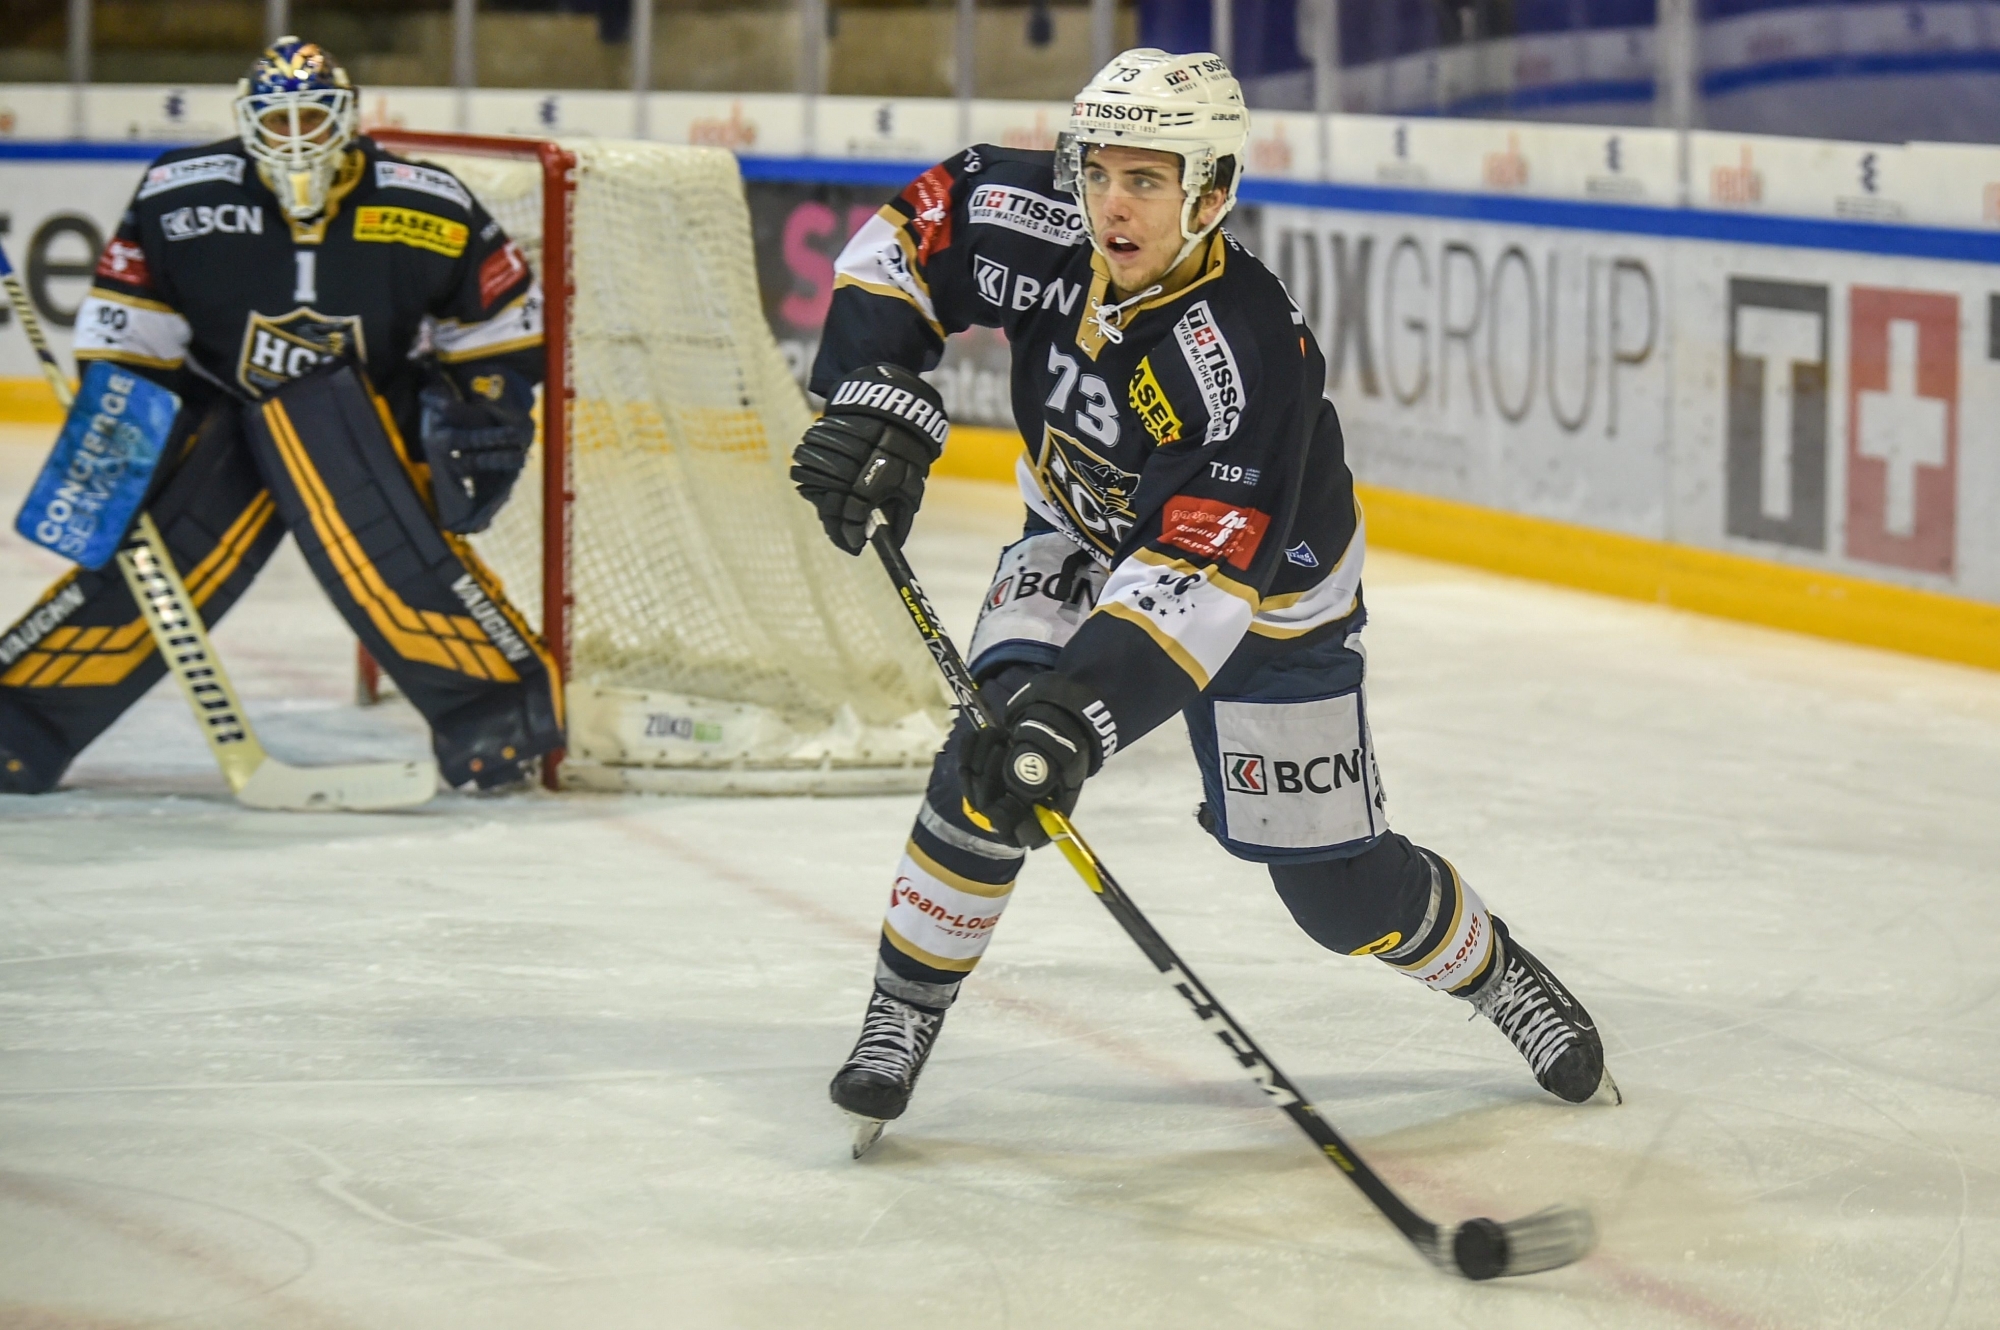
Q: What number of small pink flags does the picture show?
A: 0